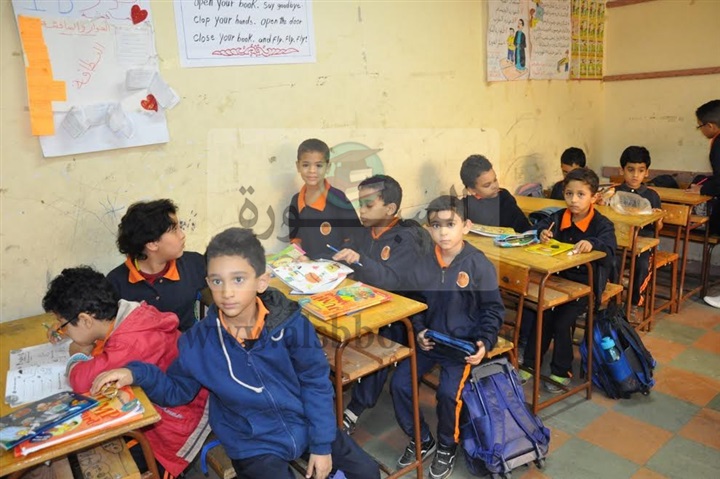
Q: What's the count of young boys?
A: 11